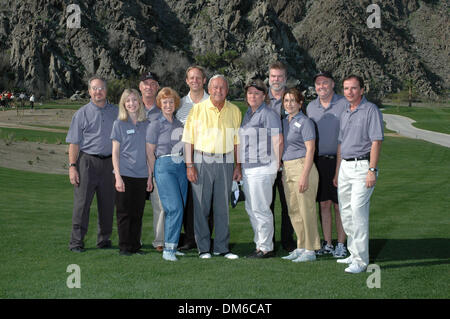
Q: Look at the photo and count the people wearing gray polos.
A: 9